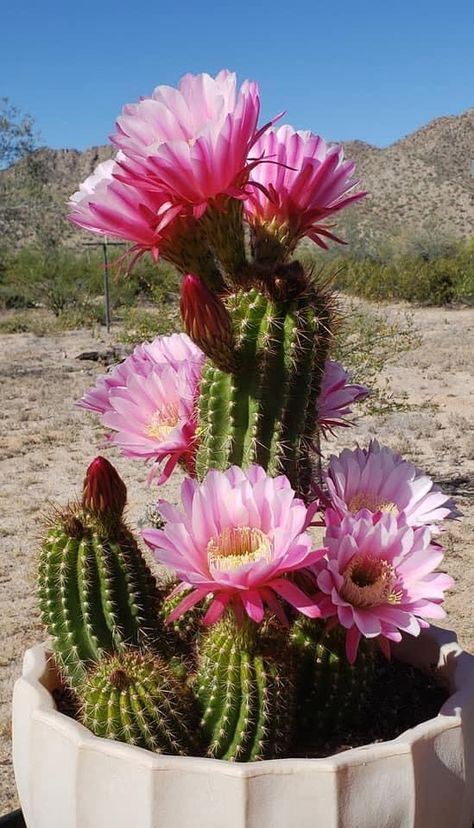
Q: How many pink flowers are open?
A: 9